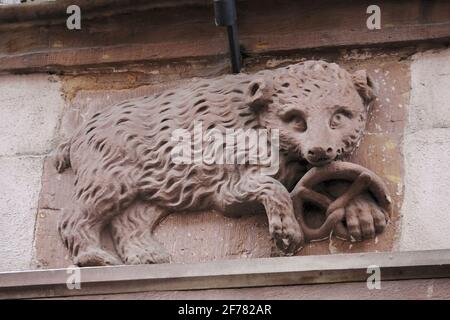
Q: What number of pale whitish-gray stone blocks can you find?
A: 4